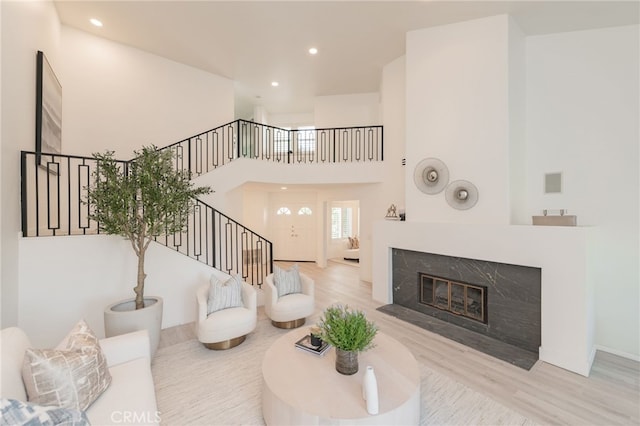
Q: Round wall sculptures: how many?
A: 2